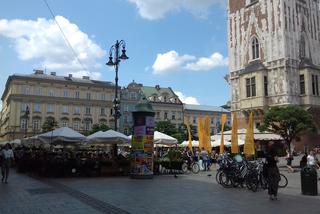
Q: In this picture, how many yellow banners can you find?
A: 6